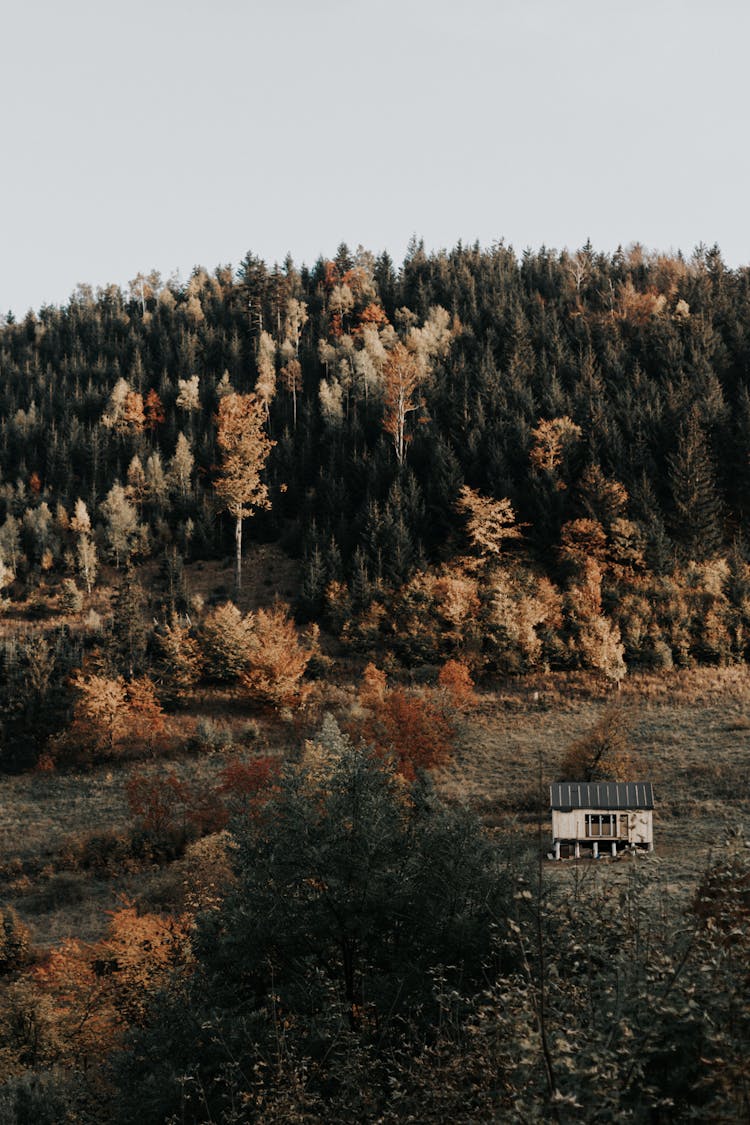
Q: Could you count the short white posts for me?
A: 6